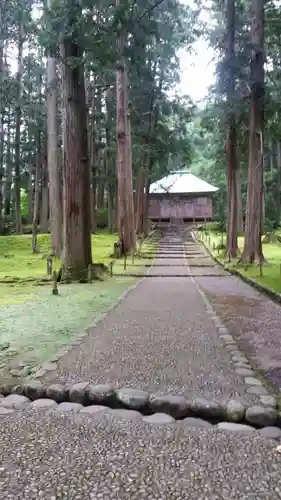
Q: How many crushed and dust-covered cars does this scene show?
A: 0